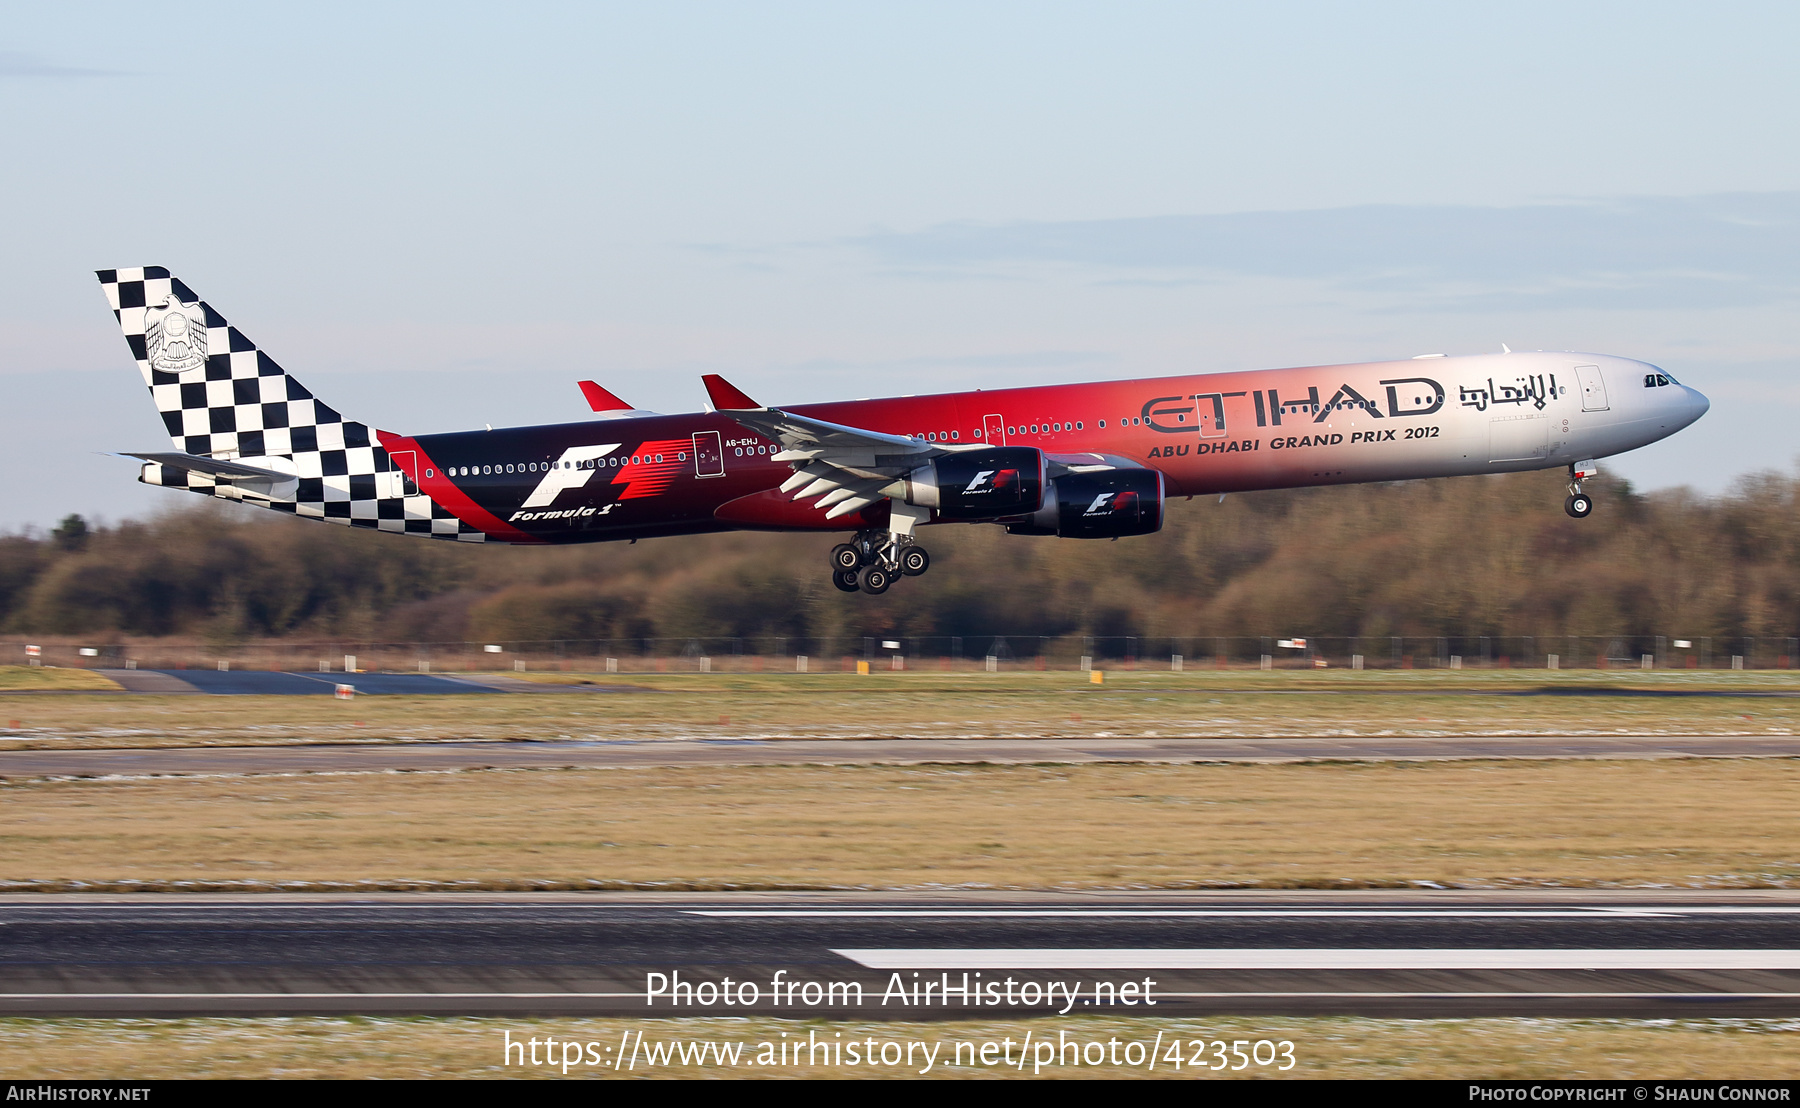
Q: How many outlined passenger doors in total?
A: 5